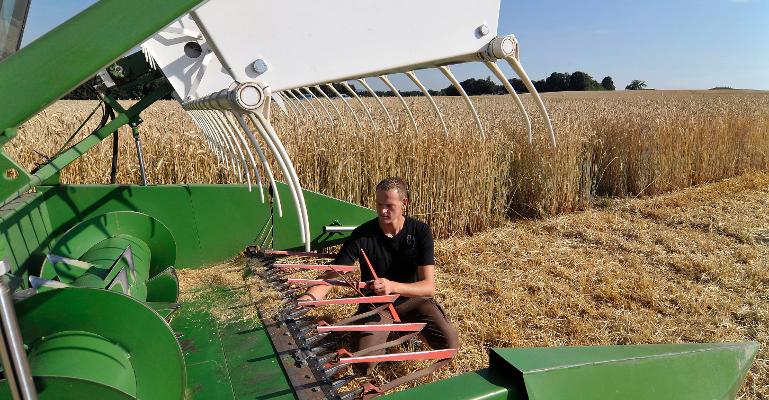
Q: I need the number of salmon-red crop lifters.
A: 7